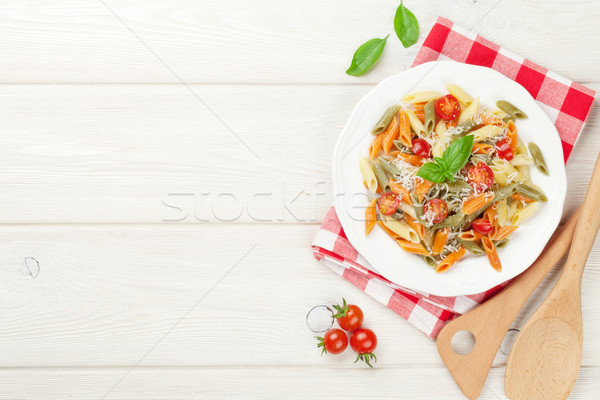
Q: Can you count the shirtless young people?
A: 0